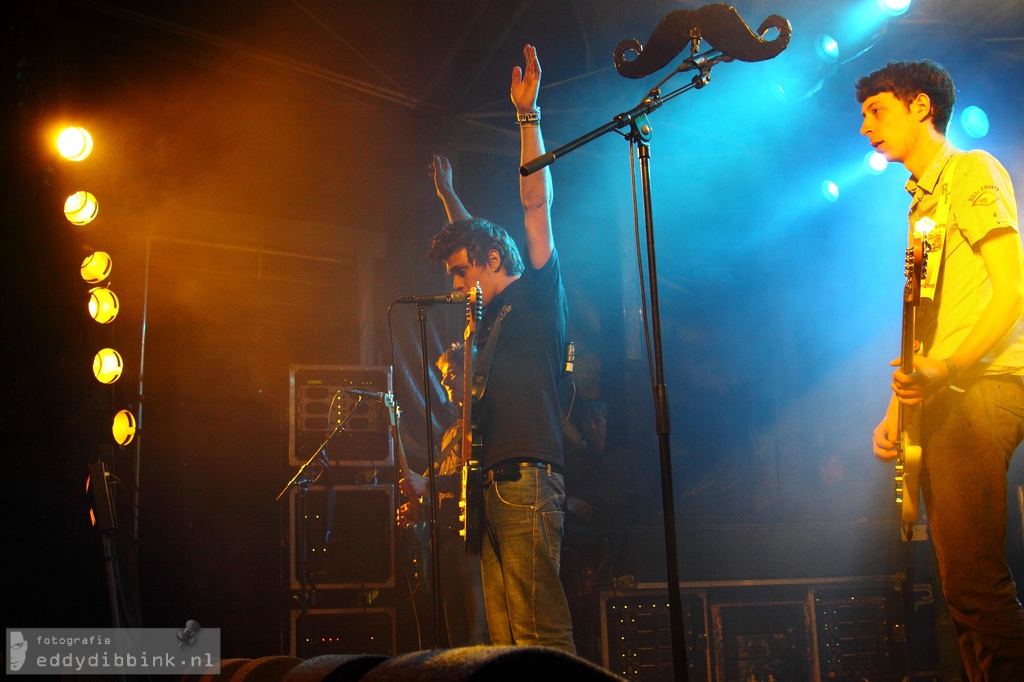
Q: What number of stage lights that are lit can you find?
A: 11